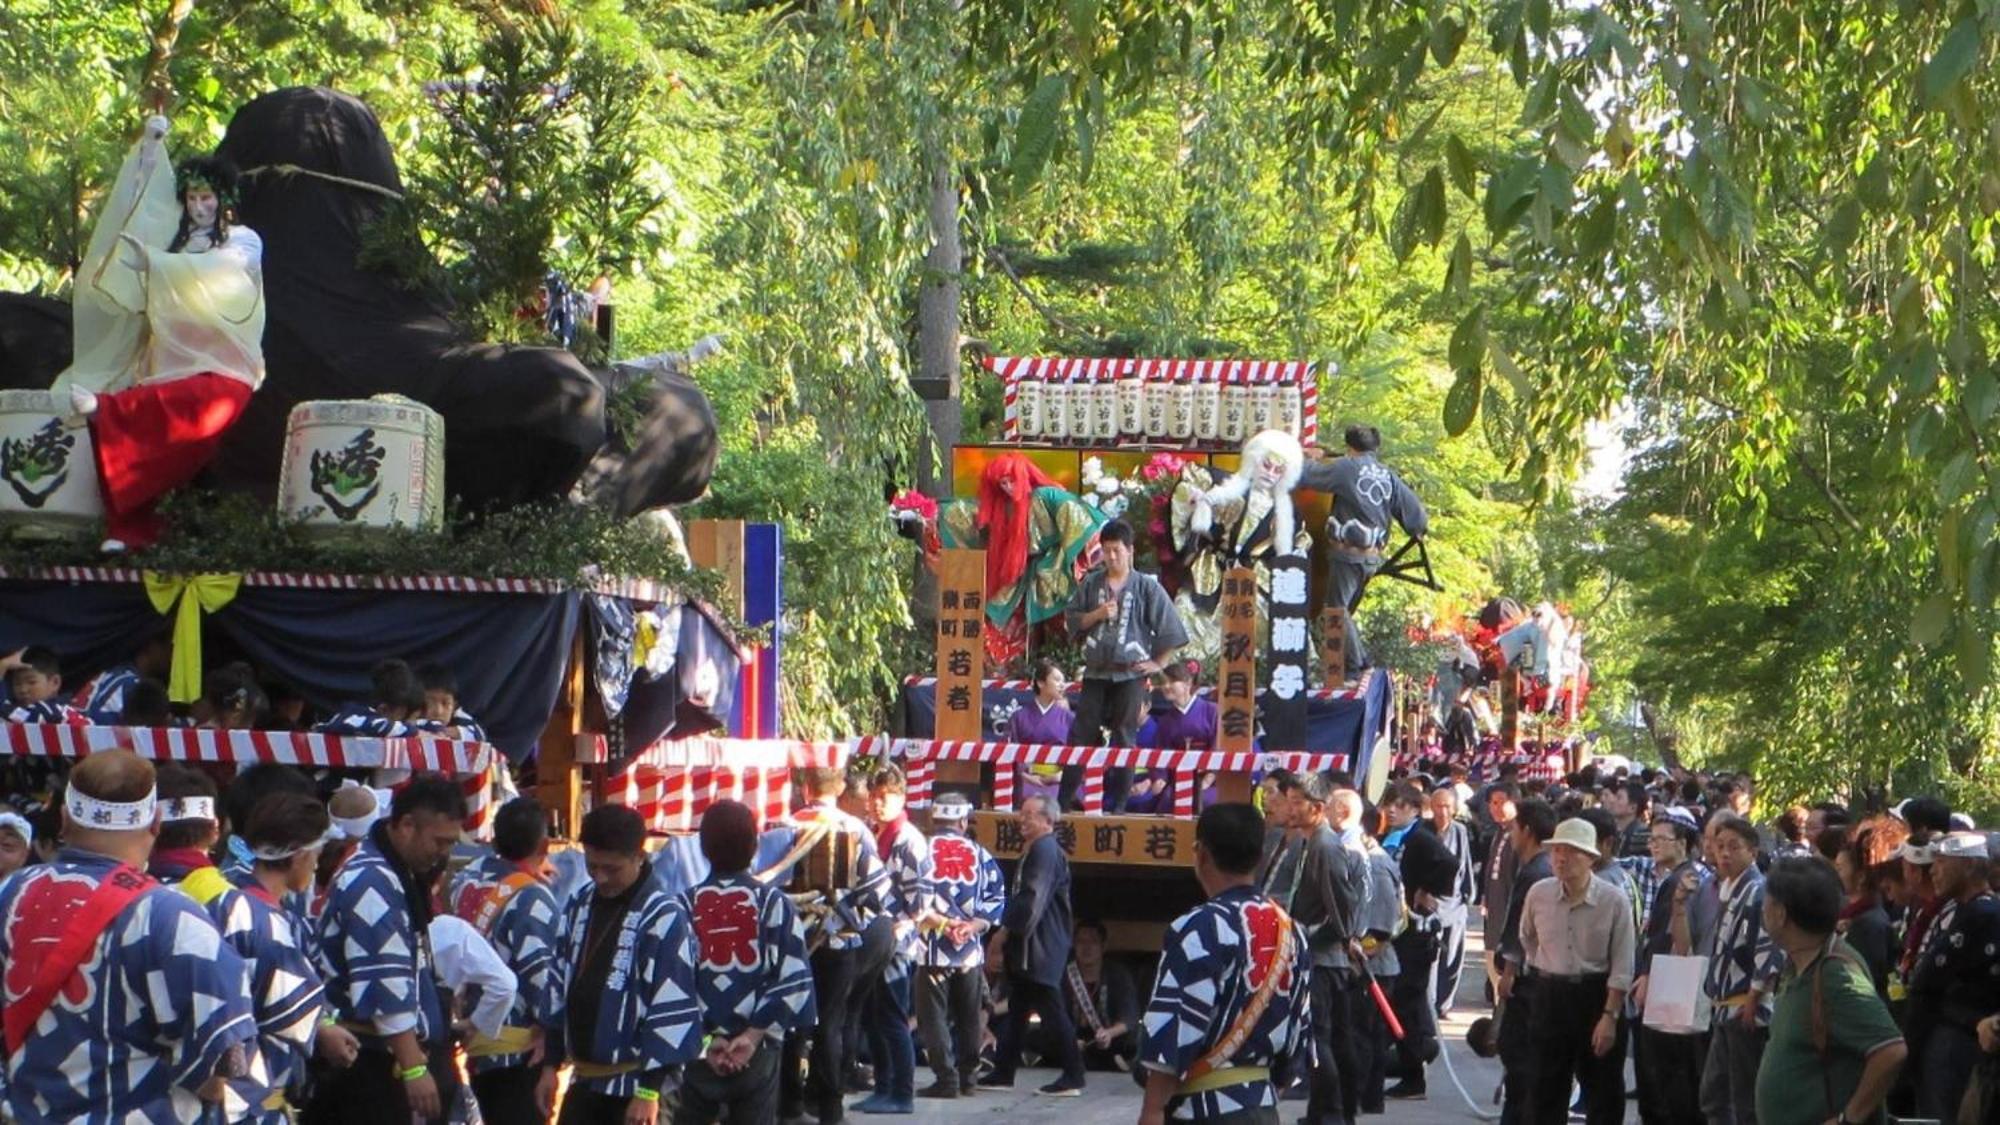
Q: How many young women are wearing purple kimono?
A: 2